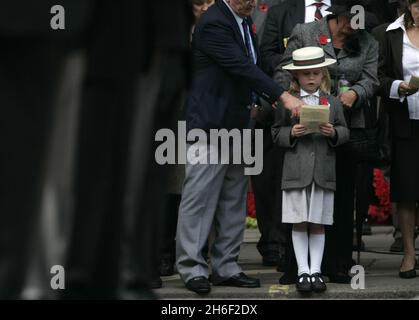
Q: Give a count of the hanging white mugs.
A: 0